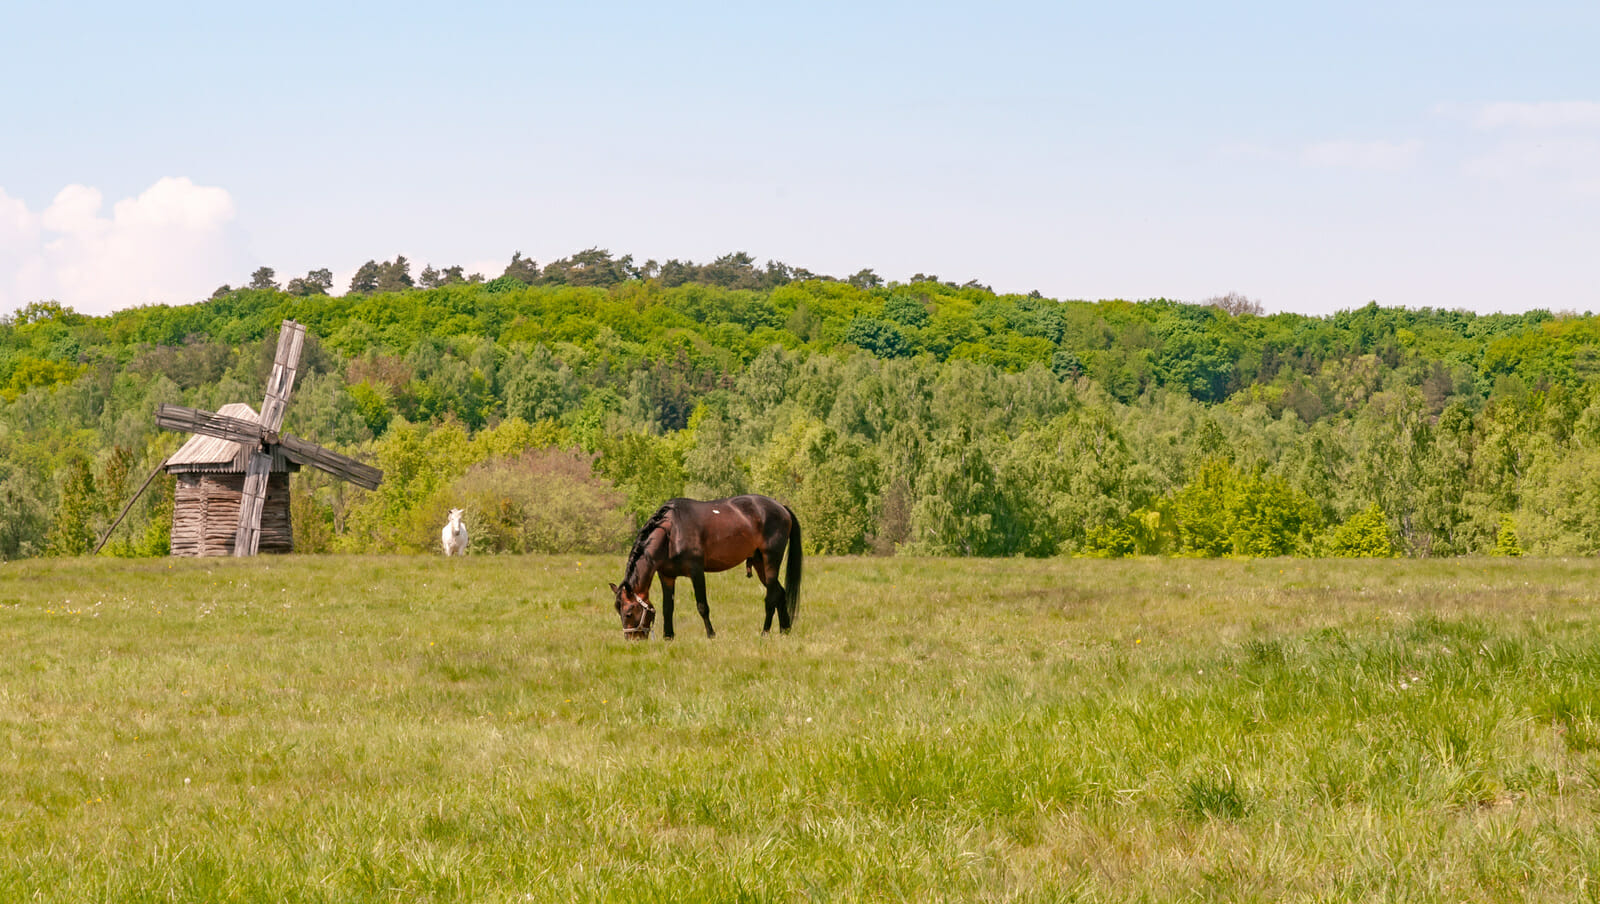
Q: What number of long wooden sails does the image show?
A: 4